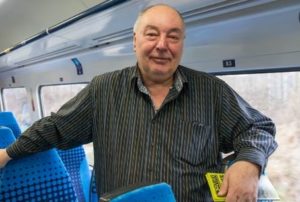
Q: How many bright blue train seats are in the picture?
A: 5